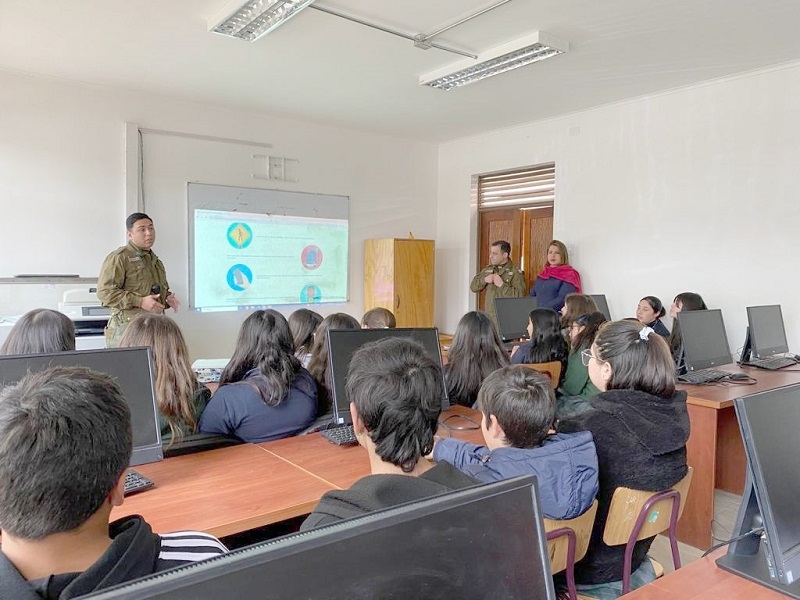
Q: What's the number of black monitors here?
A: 8